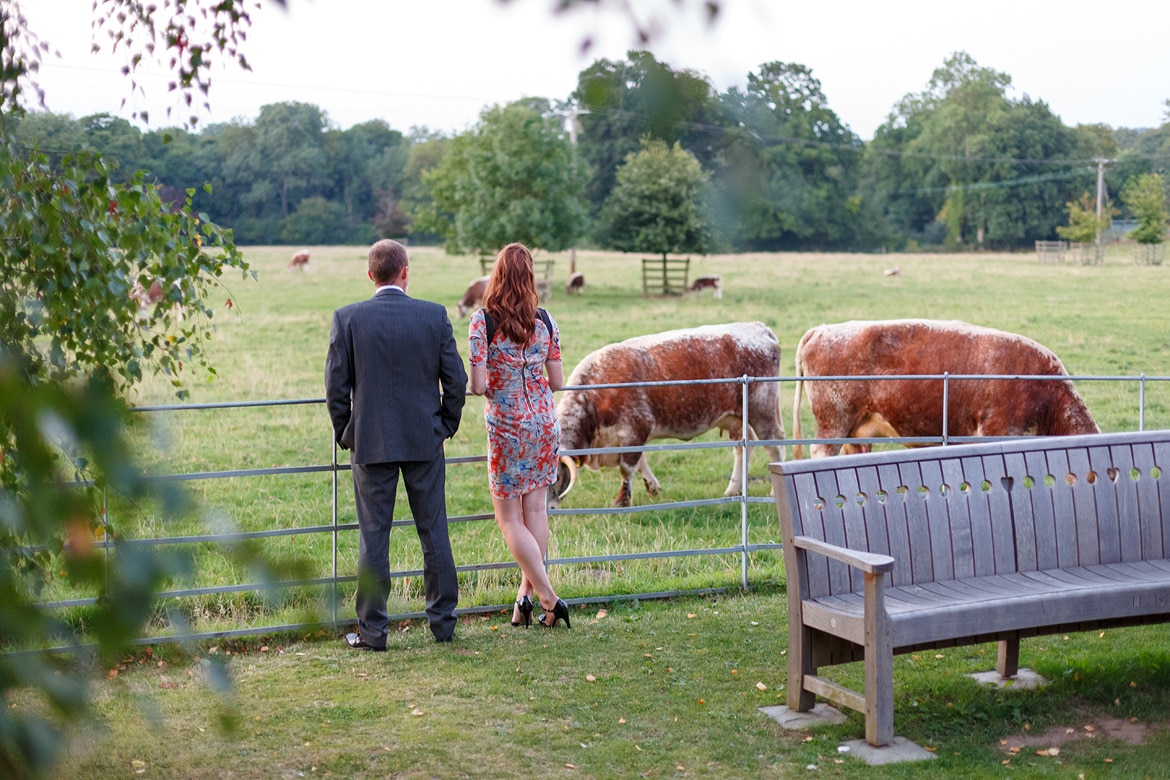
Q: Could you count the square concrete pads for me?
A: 3